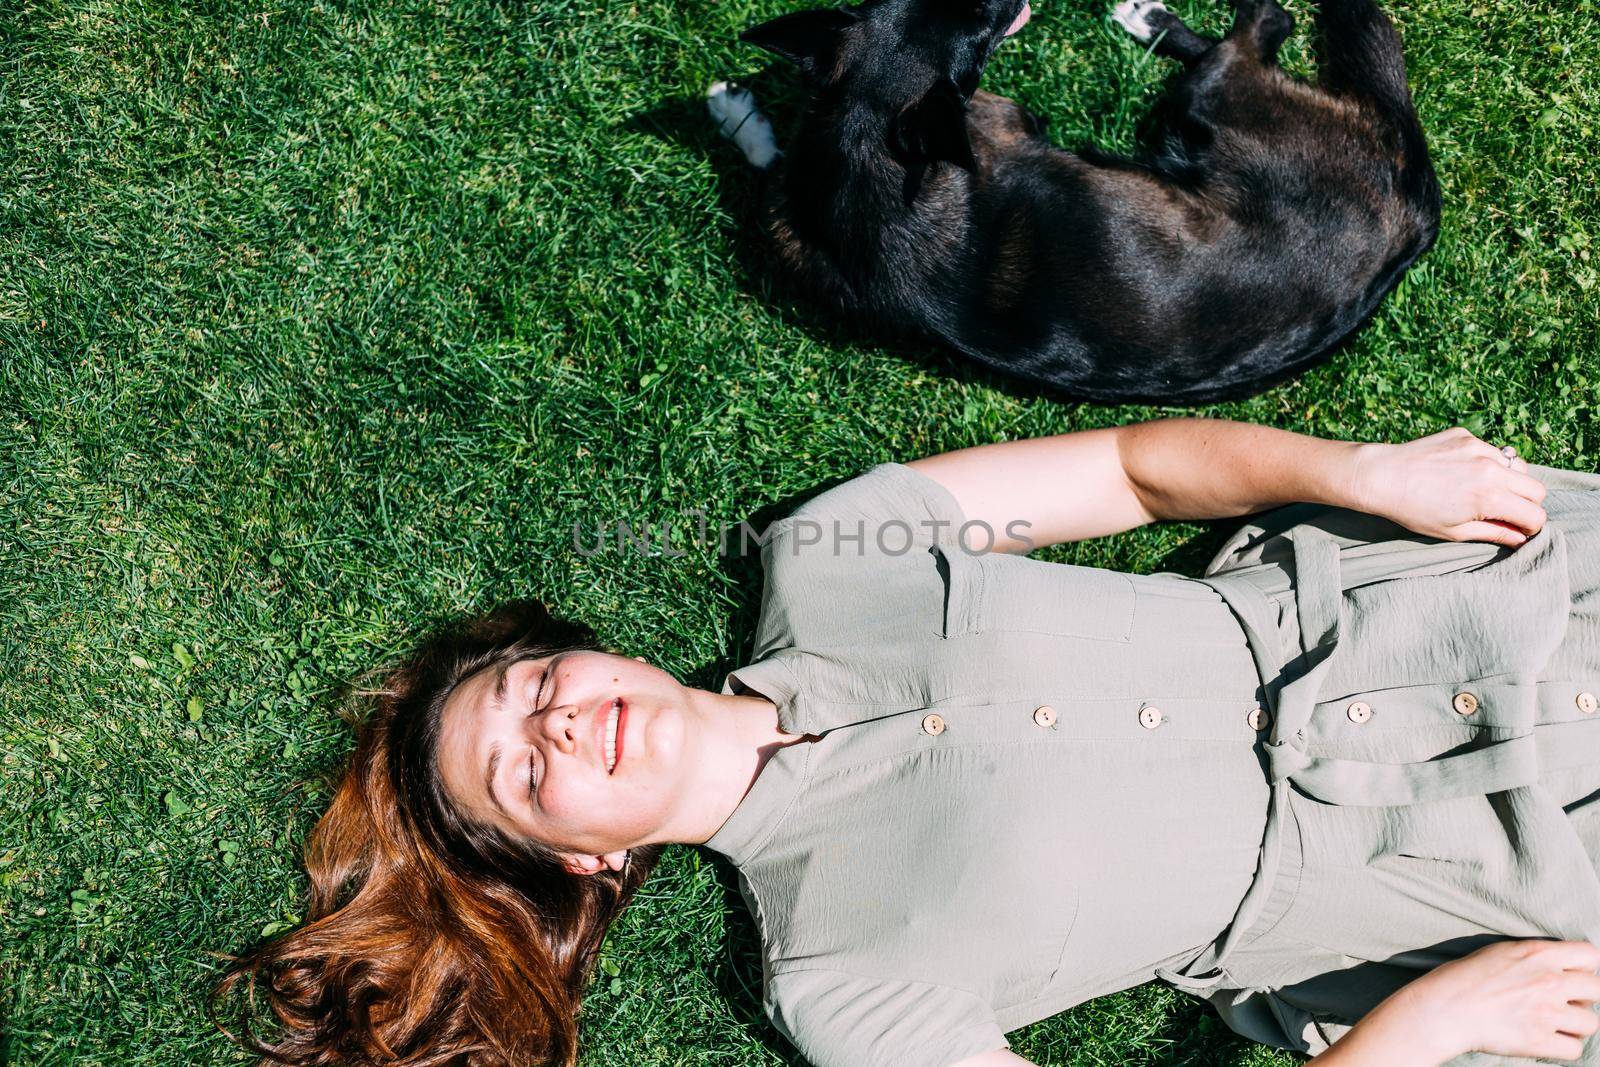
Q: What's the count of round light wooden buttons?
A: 7